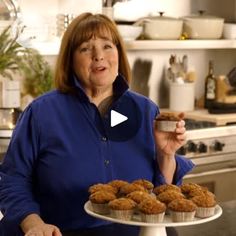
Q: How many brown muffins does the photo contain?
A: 15